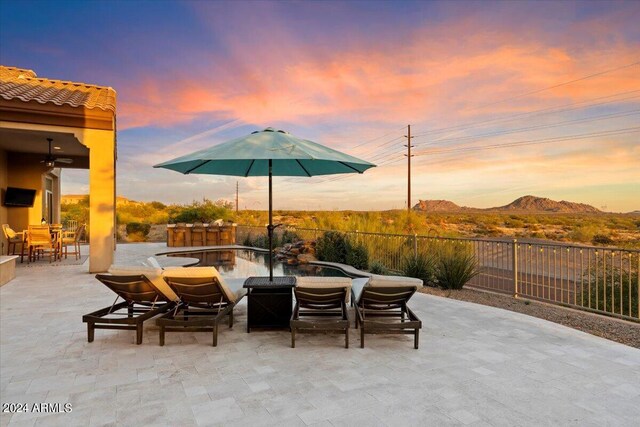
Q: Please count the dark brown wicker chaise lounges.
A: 4